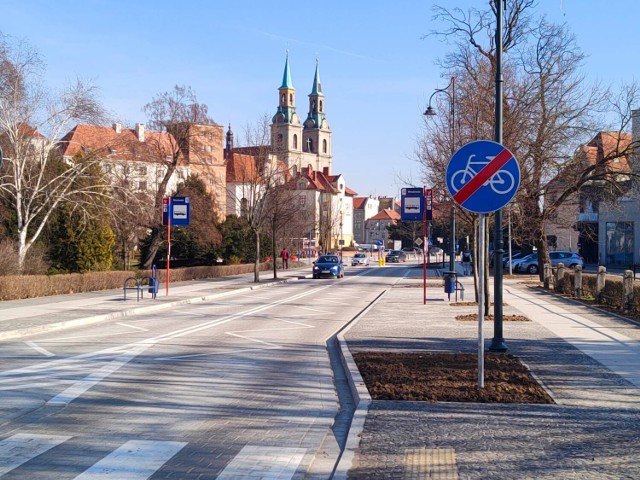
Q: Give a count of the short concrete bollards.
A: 5